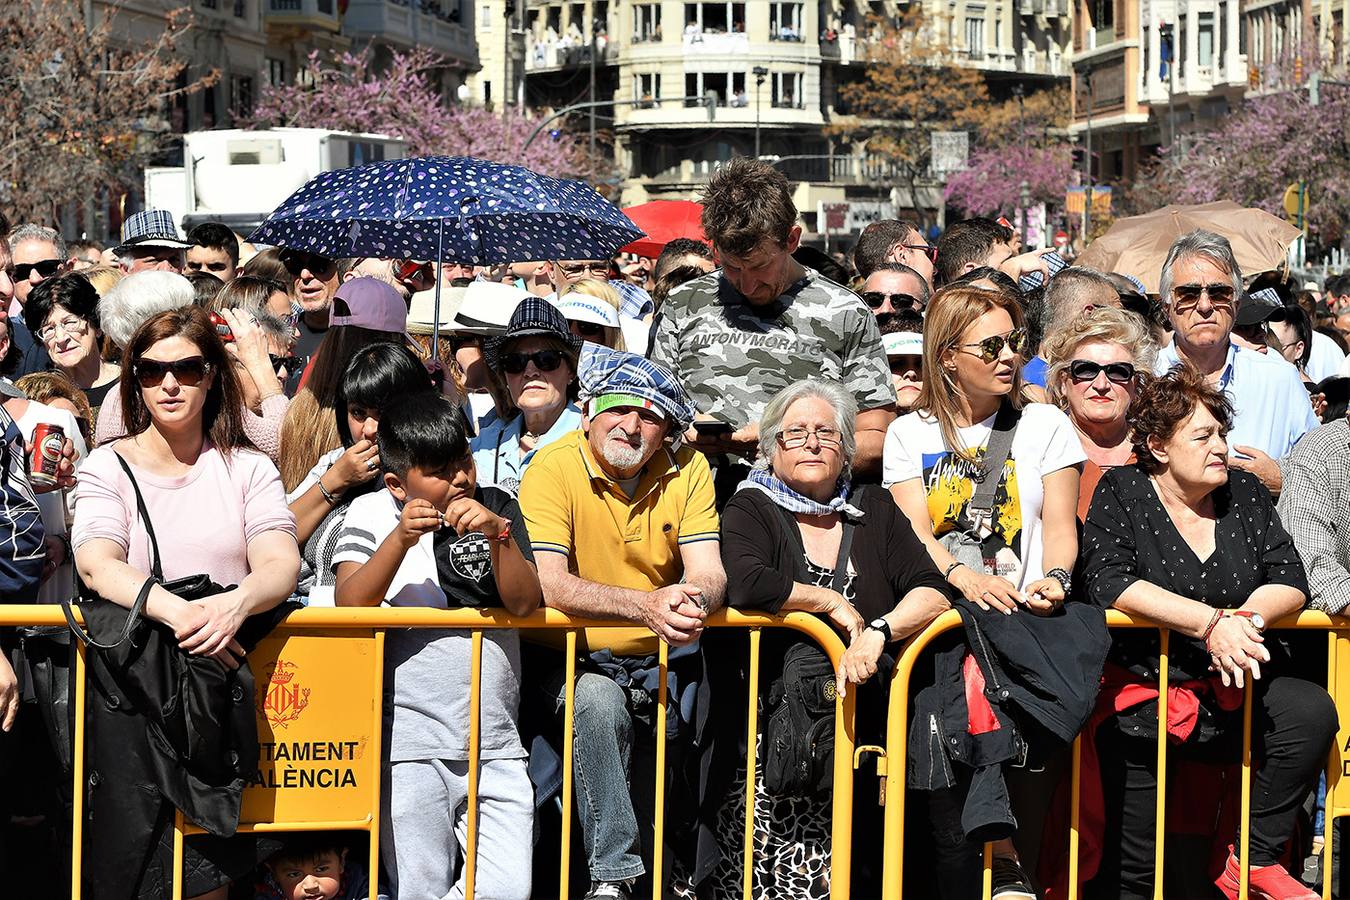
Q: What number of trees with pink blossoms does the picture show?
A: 3